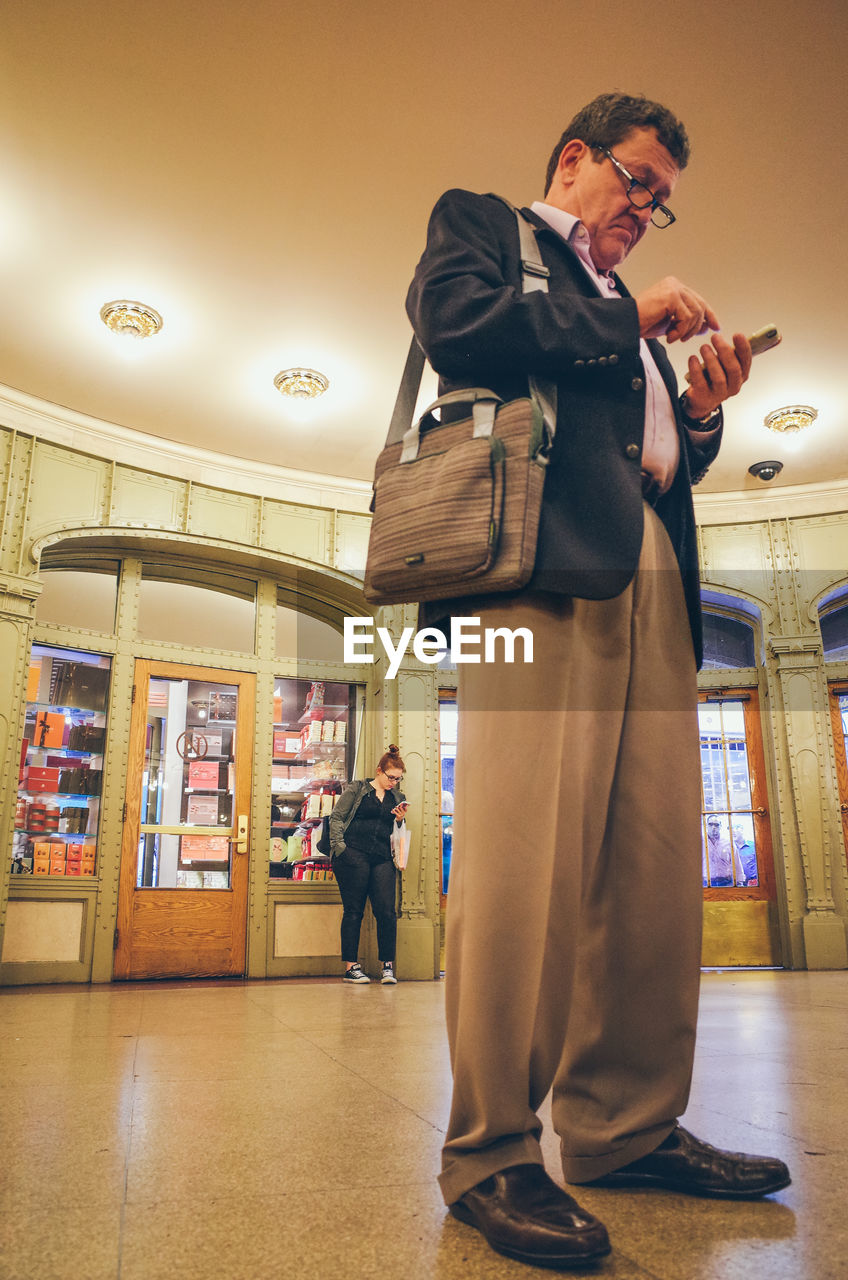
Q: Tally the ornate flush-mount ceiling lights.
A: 3